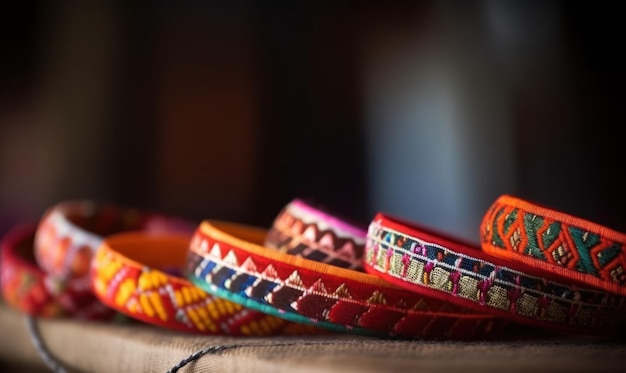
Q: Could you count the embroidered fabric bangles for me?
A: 7